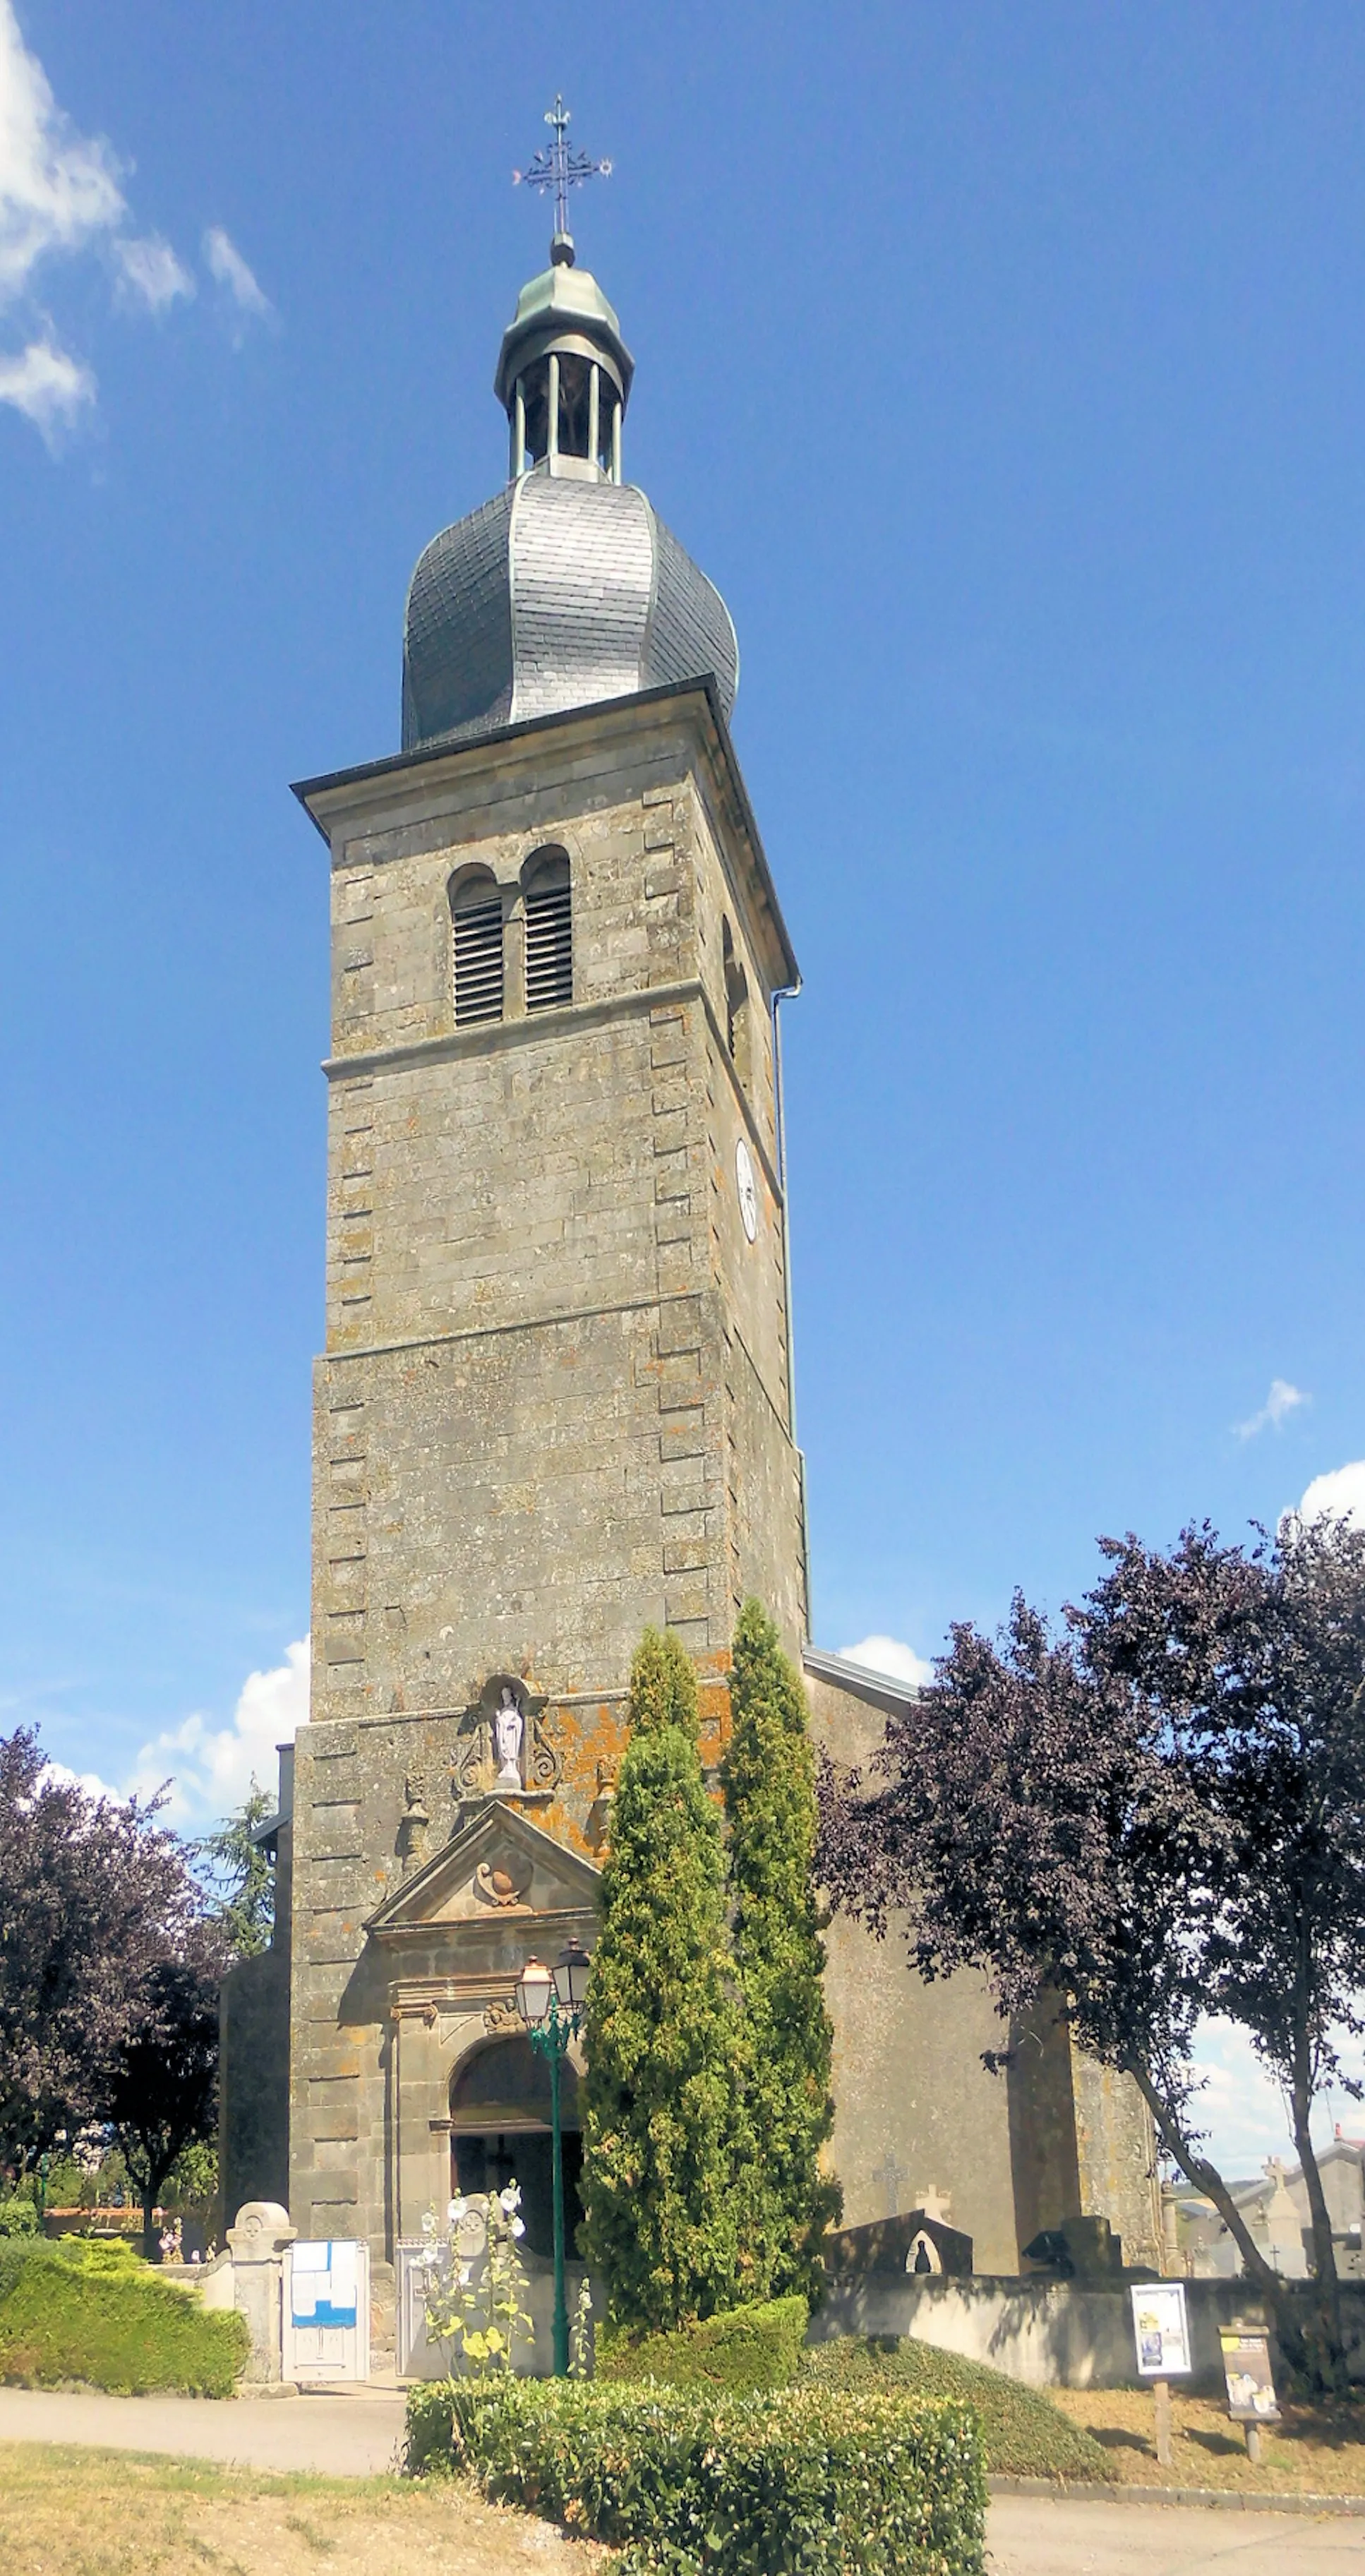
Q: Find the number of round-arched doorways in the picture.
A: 1